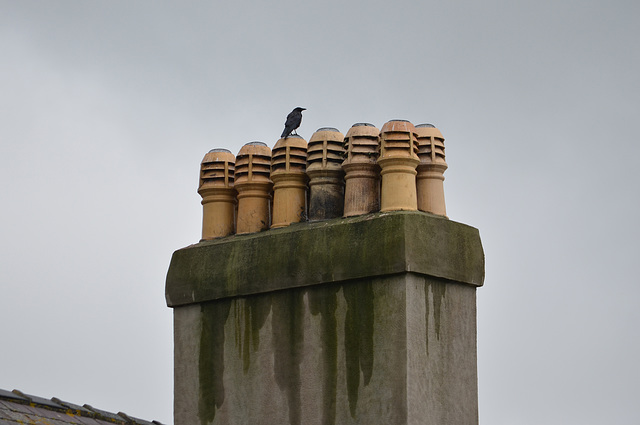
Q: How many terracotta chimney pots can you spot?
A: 7